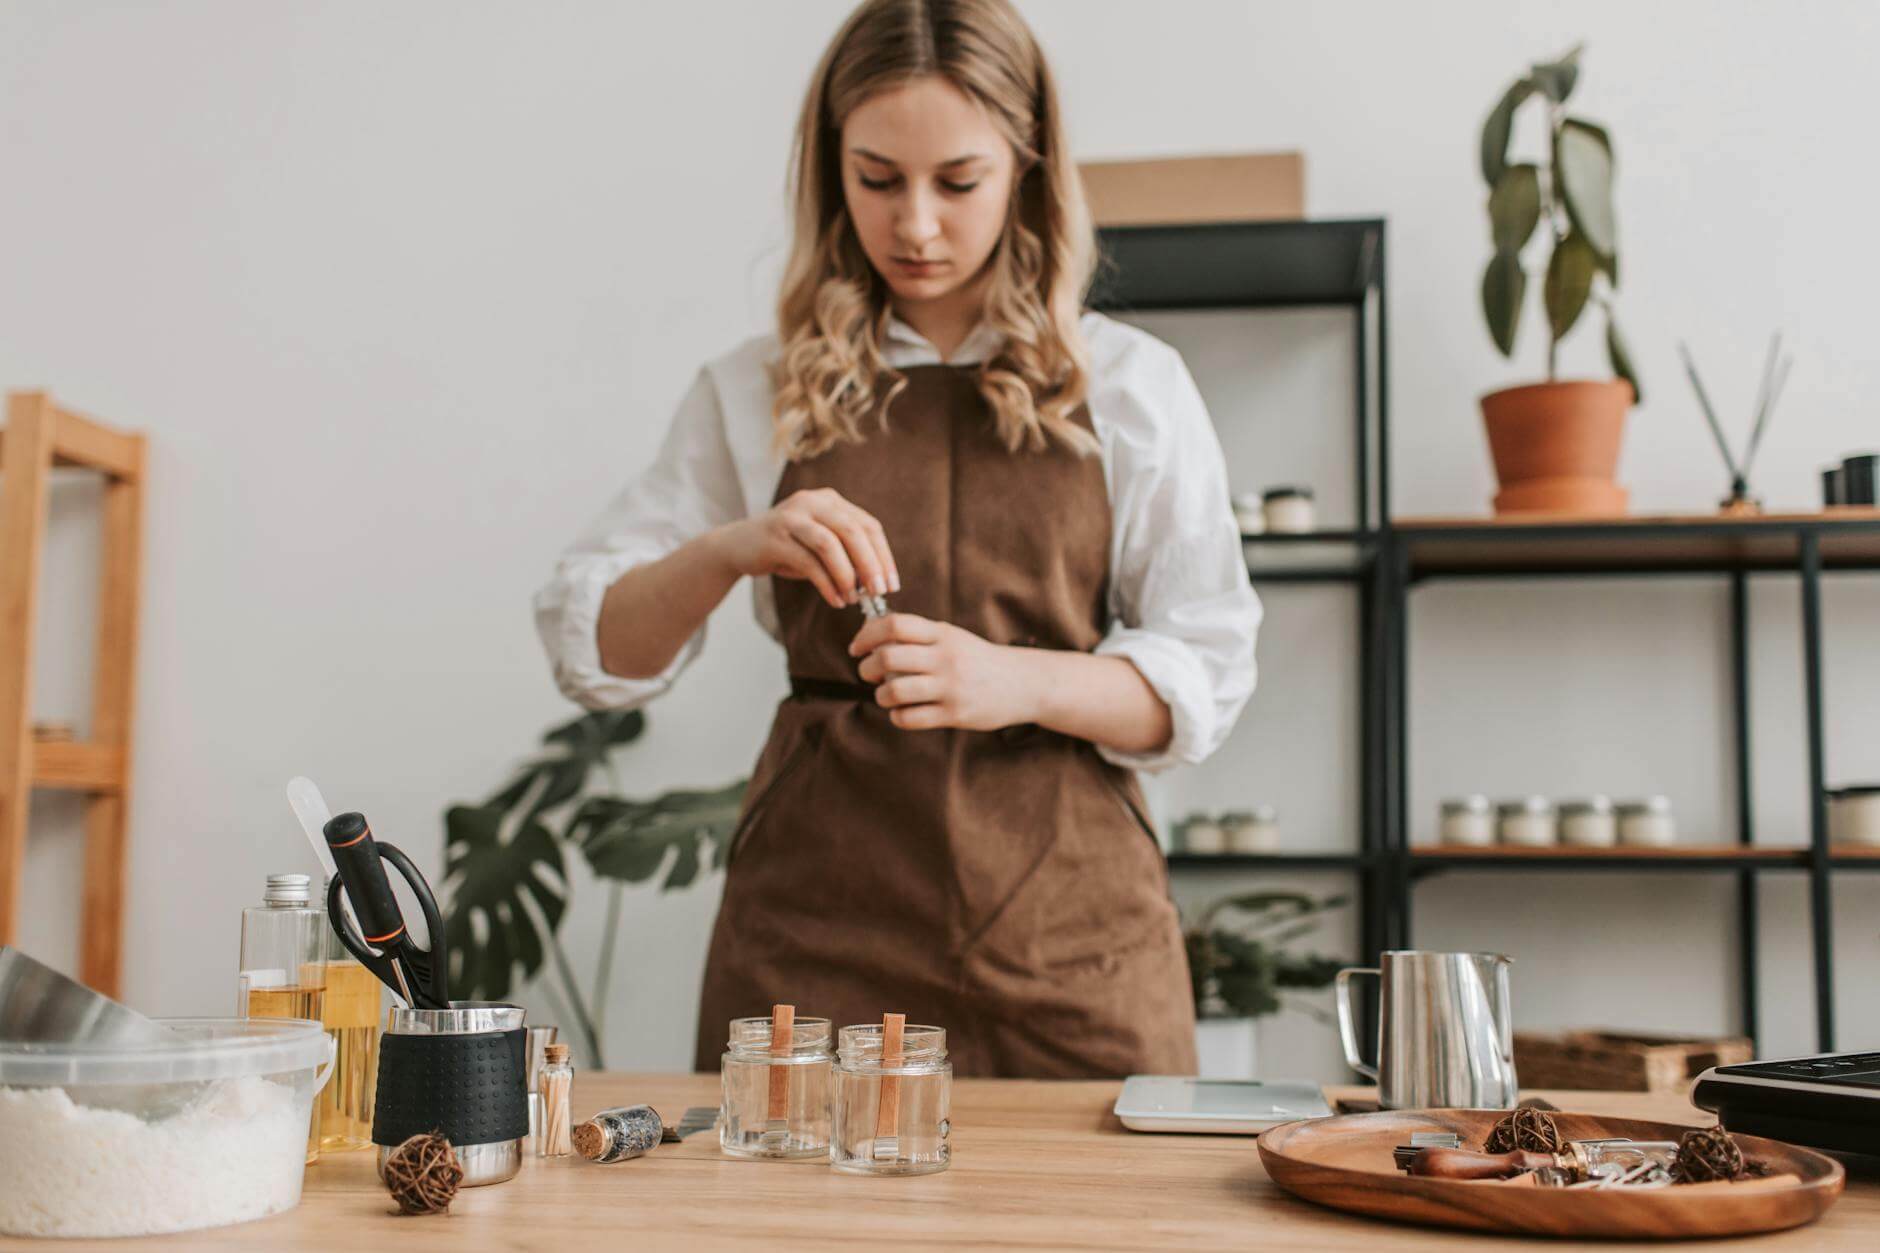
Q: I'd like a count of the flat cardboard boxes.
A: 1